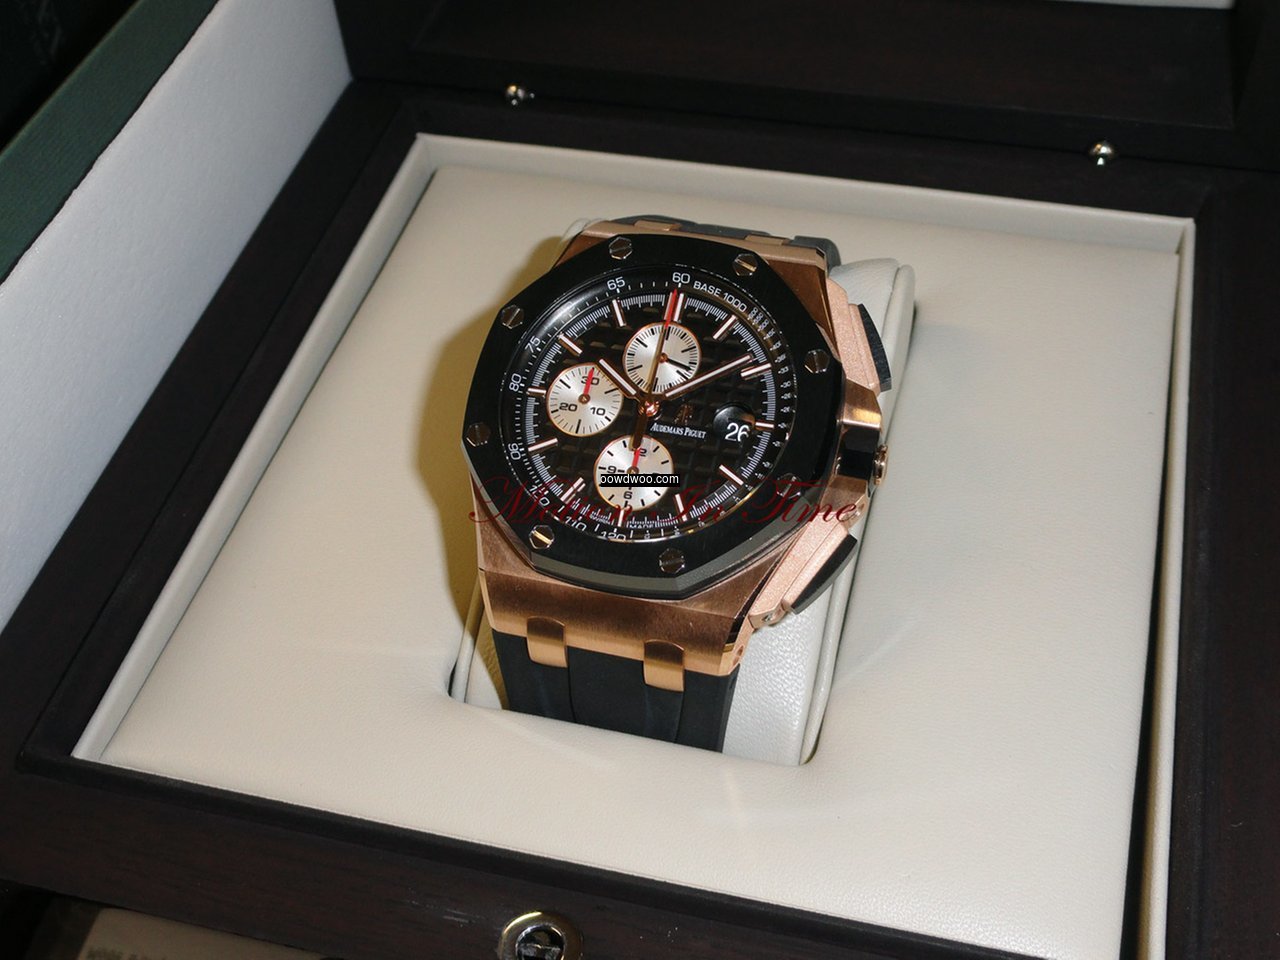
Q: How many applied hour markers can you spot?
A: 12